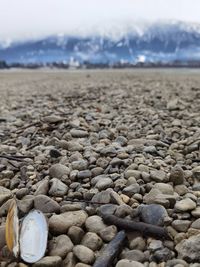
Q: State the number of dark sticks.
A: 2